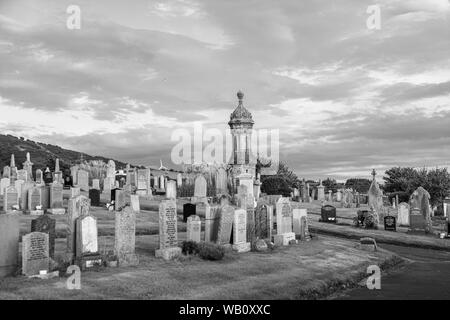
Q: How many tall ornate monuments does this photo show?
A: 1